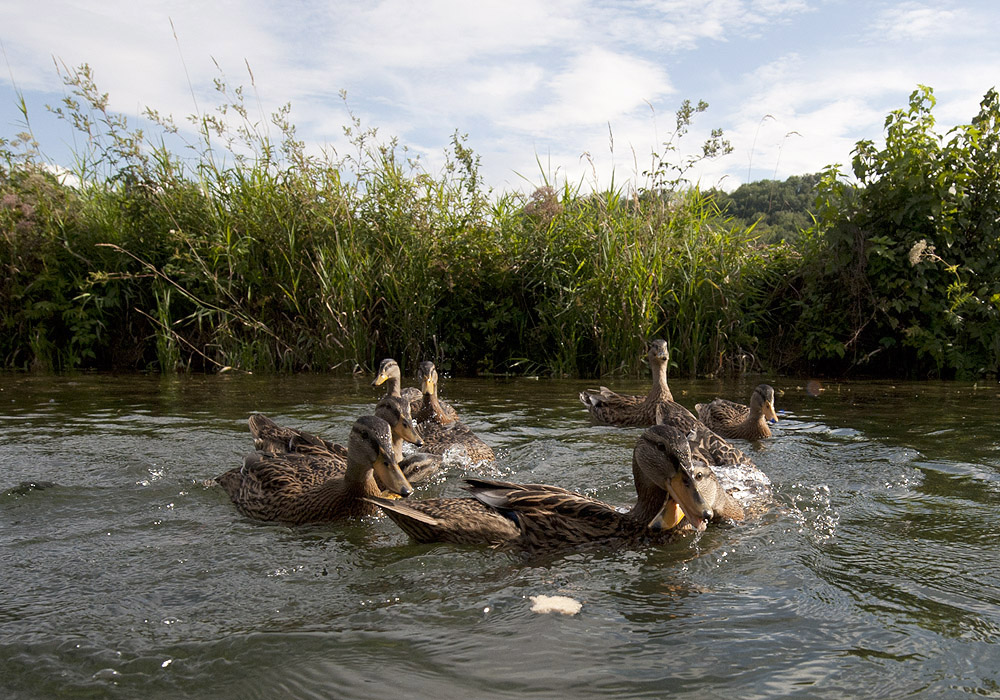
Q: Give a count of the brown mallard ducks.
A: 9